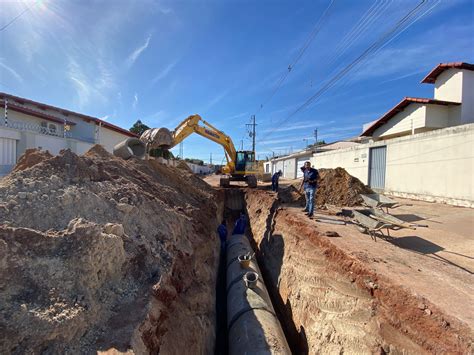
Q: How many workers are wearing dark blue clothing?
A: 4